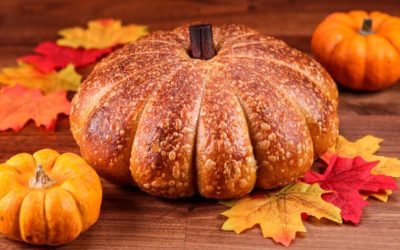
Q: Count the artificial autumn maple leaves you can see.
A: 7